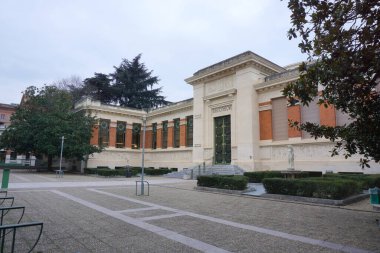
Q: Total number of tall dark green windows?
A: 7